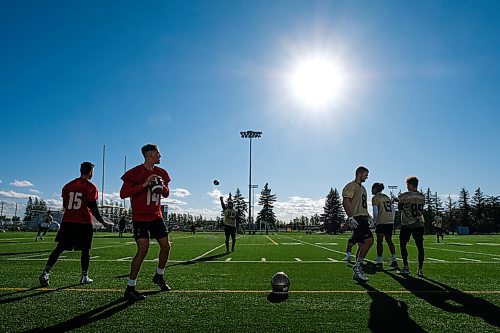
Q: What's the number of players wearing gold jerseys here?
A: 4